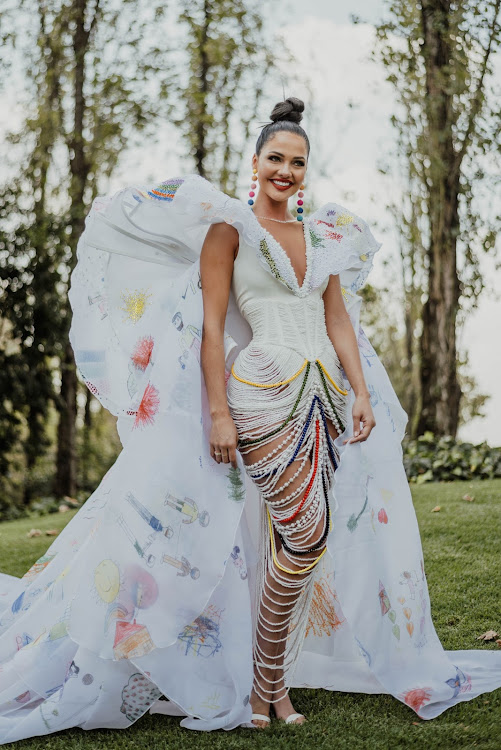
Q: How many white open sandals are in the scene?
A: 2